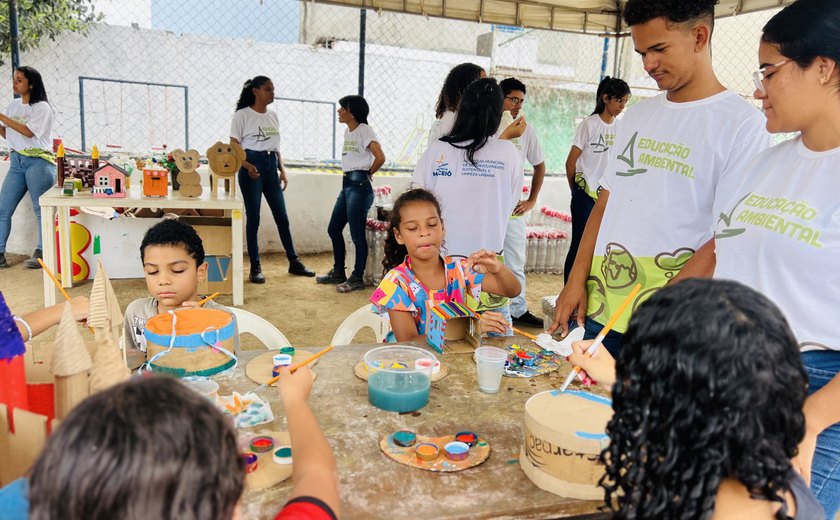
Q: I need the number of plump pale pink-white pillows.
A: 0